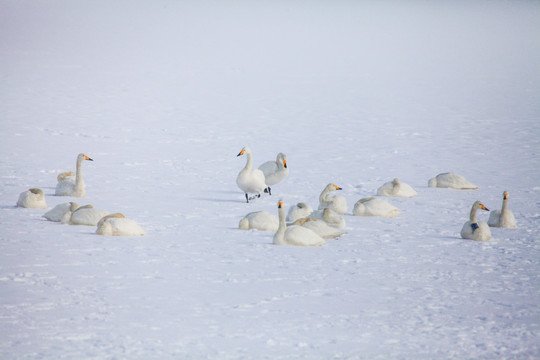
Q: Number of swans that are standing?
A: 2